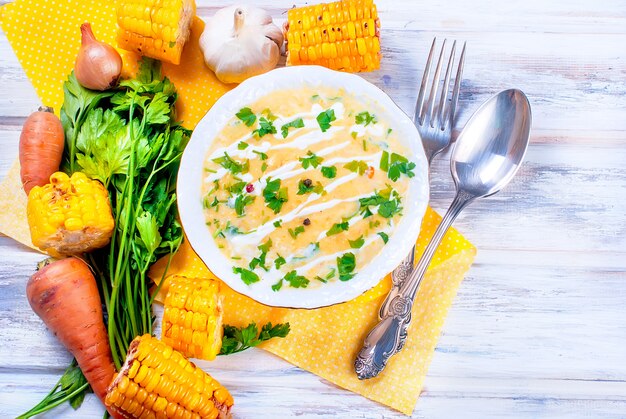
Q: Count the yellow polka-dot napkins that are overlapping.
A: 2